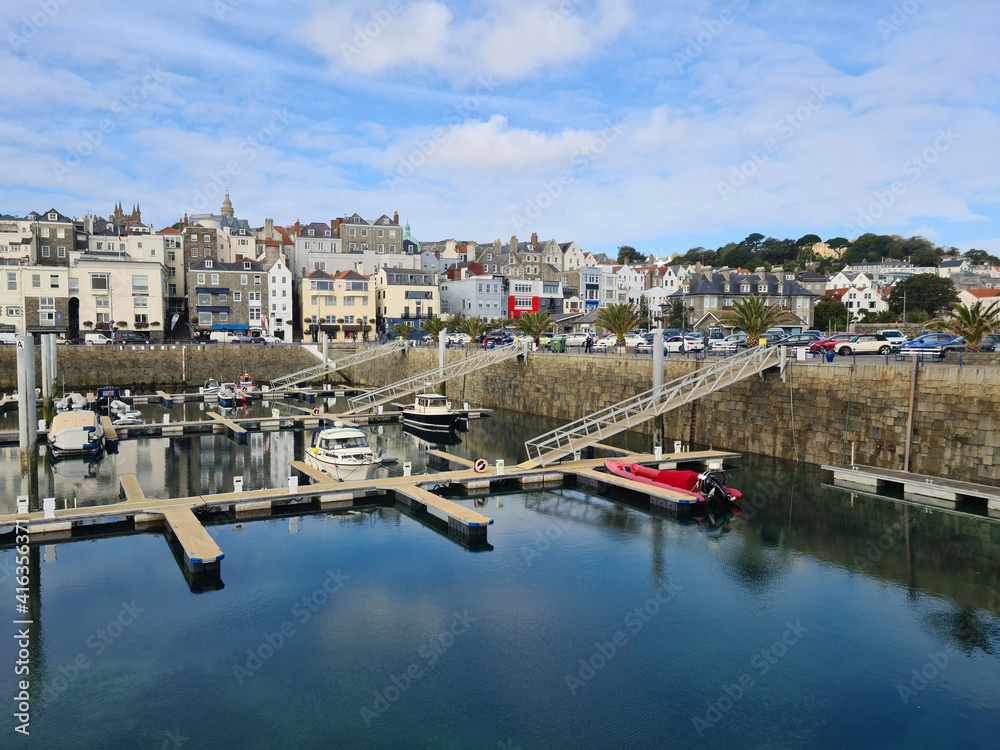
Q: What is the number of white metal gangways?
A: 3